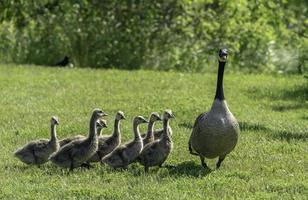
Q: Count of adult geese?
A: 1